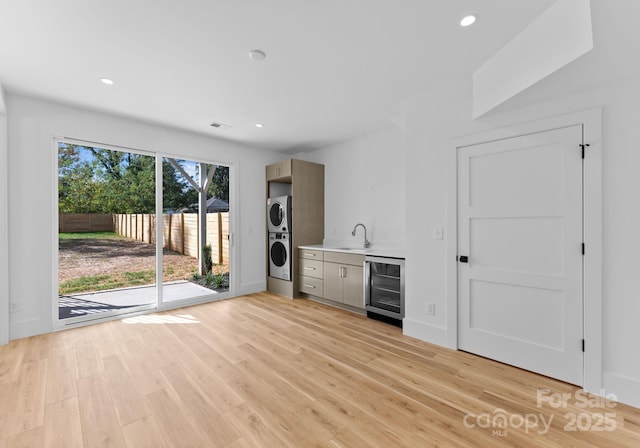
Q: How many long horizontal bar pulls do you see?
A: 3